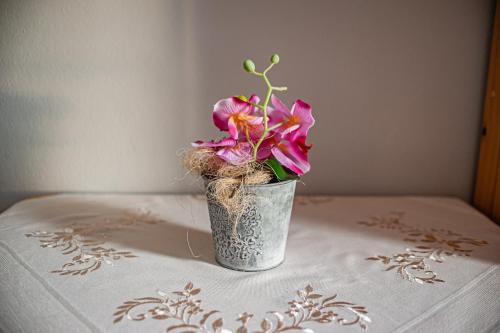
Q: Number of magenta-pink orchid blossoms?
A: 4